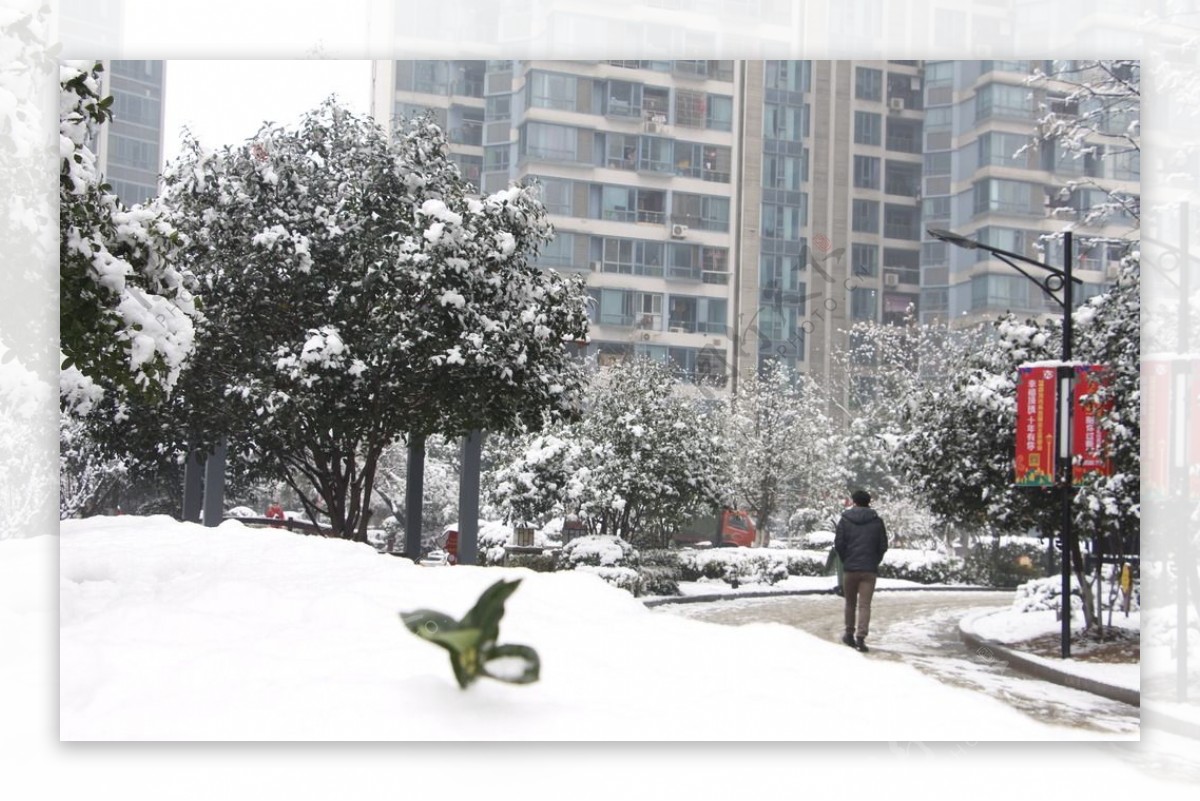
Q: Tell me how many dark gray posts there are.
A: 4